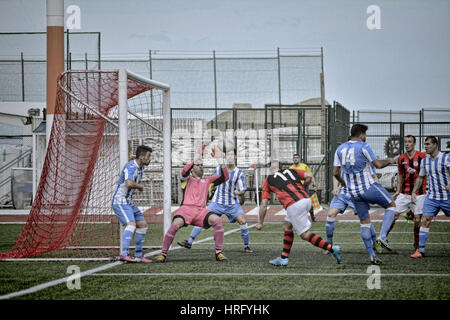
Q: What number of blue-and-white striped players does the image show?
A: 5